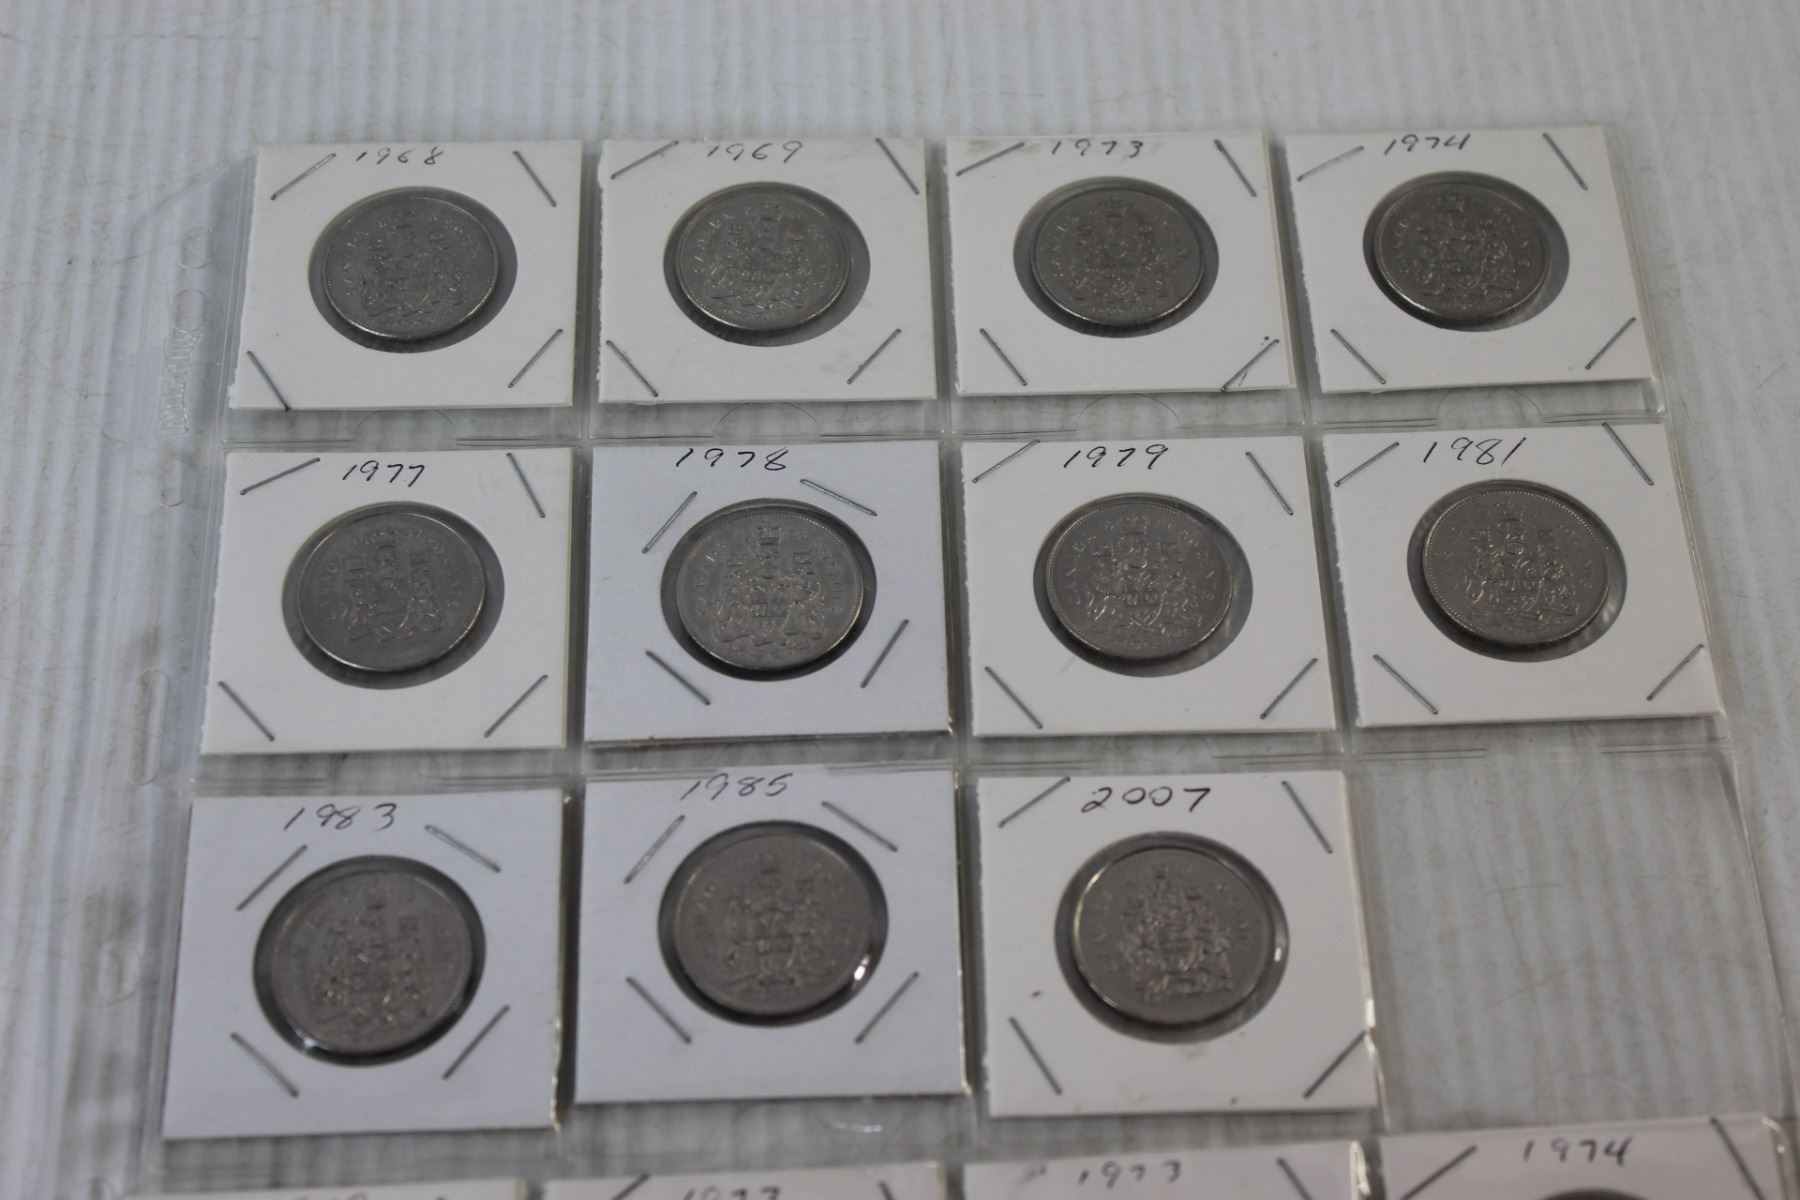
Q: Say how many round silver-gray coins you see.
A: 11